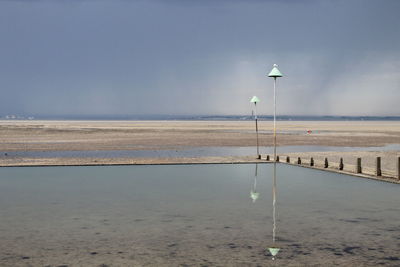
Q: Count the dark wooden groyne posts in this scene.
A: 11